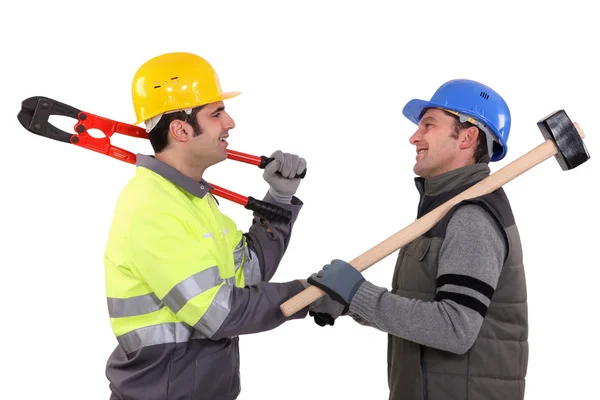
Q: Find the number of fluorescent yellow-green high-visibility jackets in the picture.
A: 1